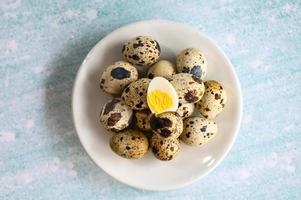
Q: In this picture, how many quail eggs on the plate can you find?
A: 15